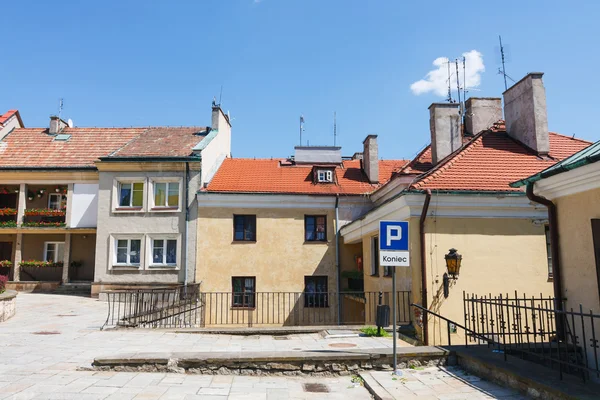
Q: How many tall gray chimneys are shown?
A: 4